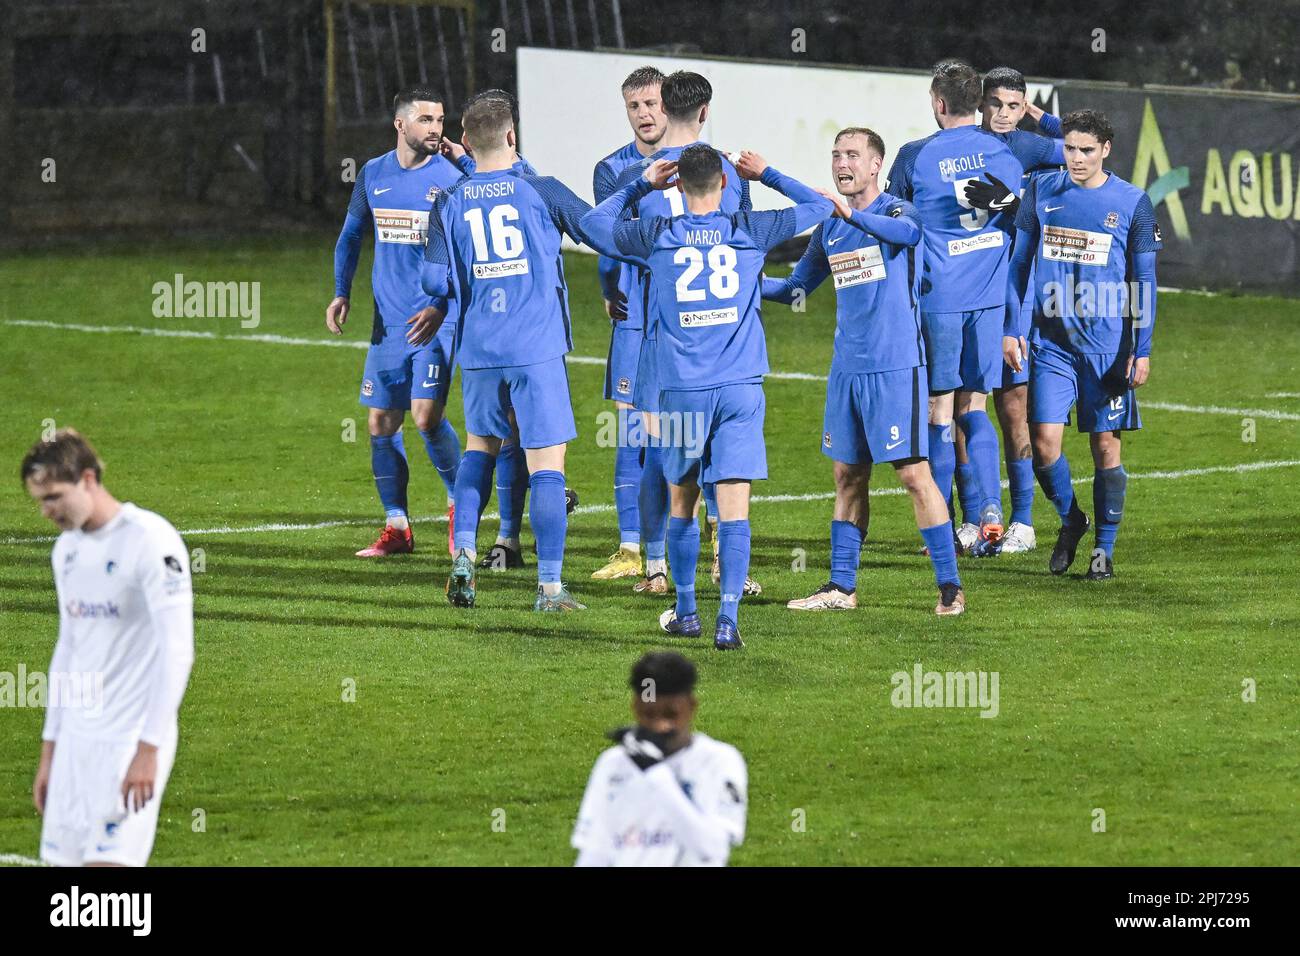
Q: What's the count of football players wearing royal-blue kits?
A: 10